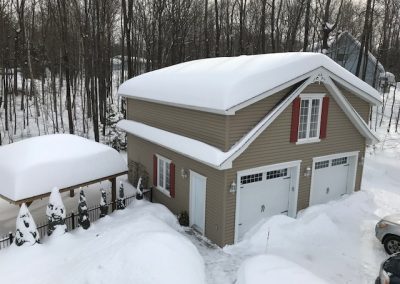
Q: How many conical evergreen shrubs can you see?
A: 6